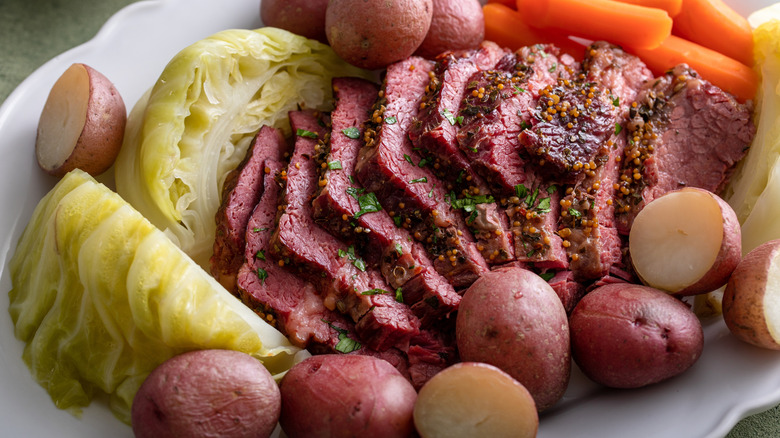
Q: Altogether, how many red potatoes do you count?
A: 11